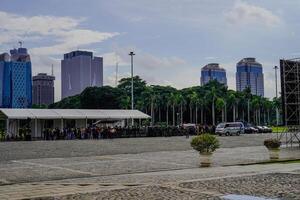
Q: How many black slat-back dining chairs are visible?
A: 0